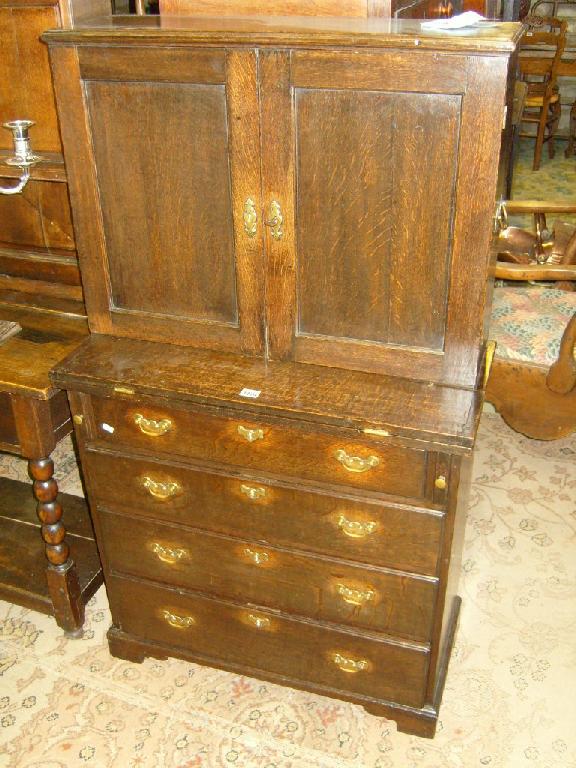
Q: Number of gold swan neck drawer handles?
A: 8